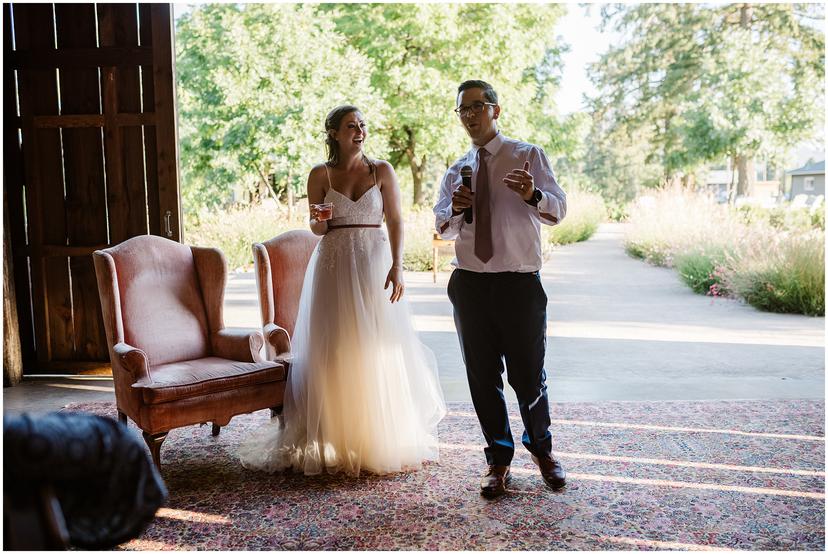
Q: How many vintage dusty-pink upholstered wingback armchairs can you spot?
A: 2